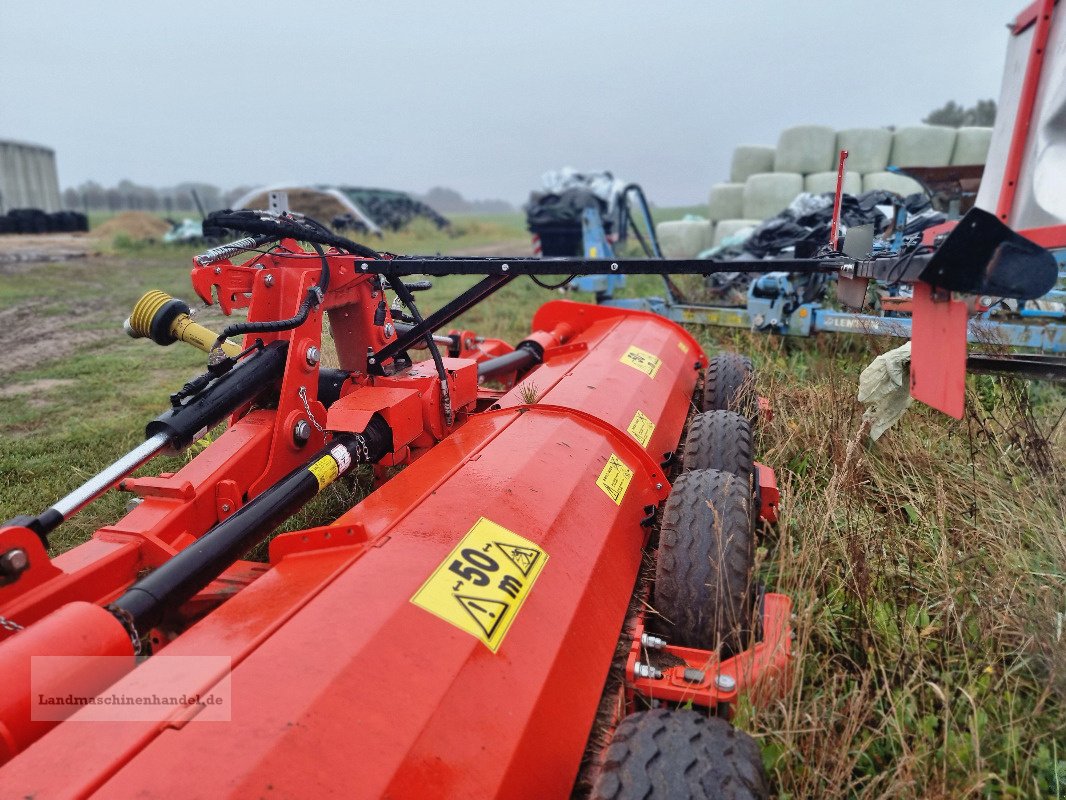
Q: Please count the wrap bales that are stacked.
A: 11